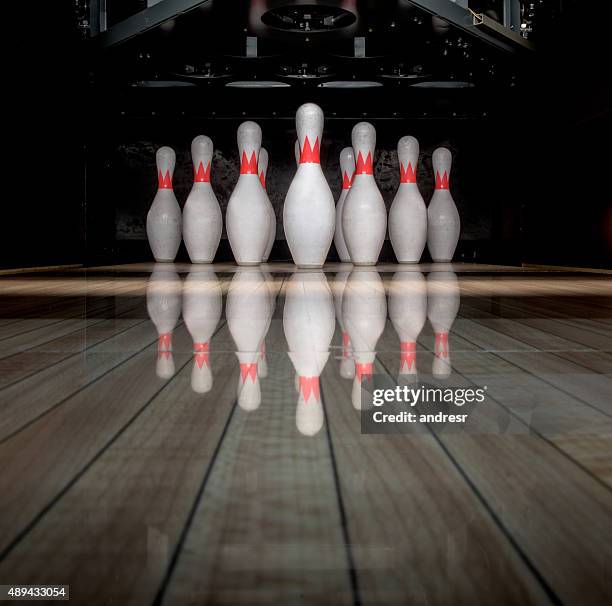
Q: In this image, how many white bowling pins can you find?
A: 10